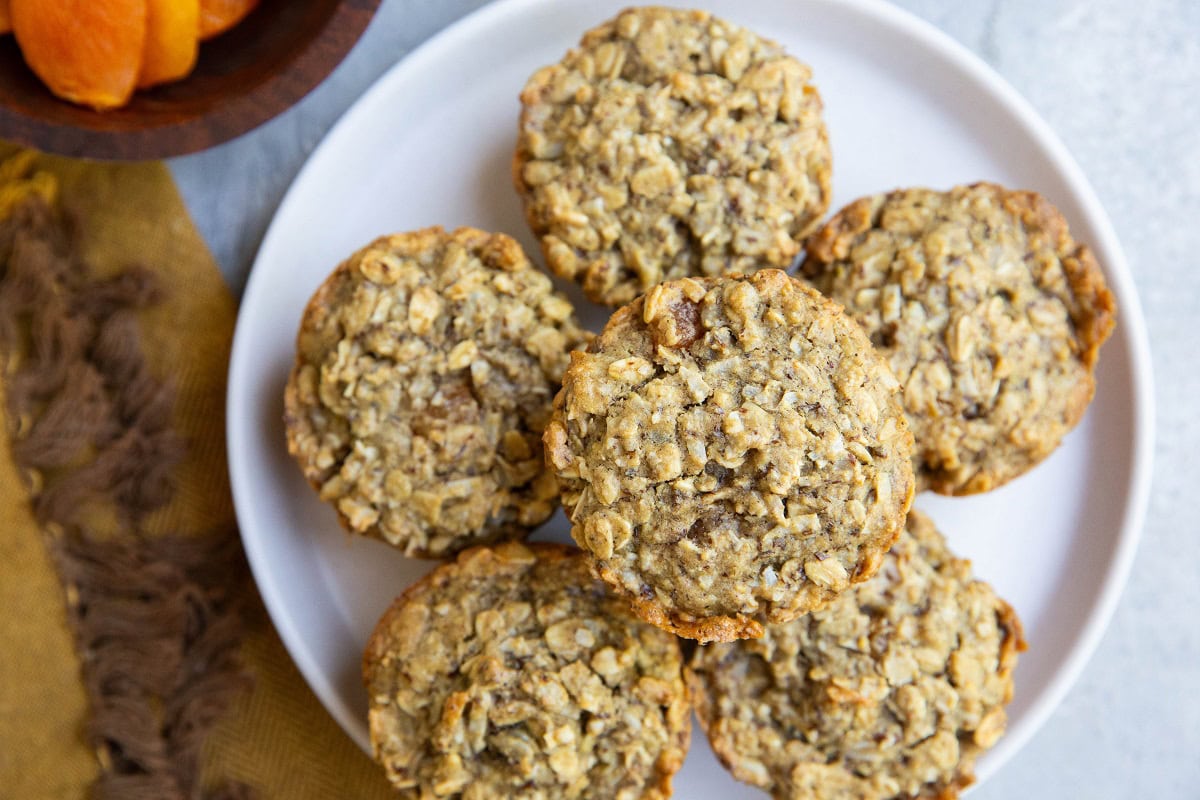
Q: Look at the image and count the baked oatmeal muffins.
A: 6